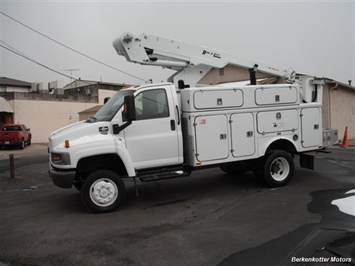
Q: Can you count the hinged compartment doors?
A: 6